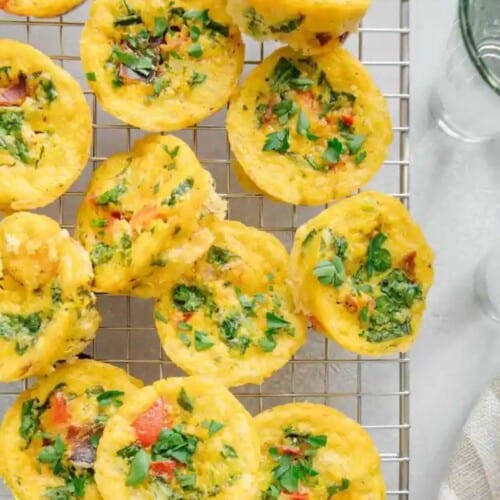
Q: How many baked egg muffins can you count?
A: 12